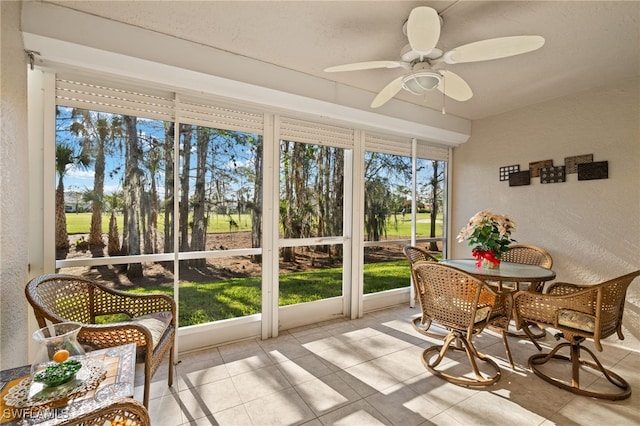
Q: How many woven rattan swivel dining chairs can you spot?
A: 4